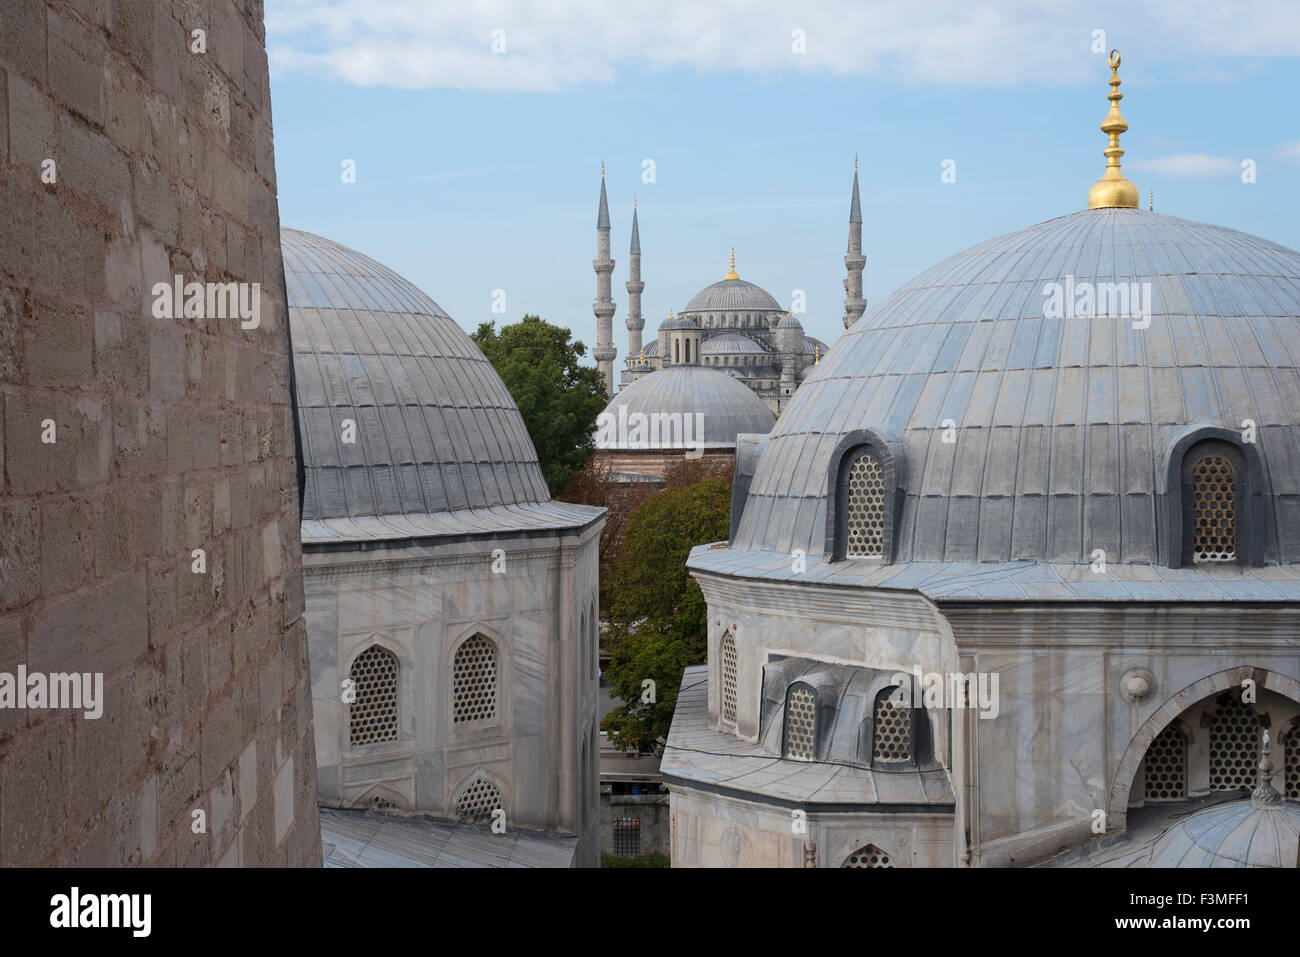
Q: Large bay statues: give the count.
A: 0